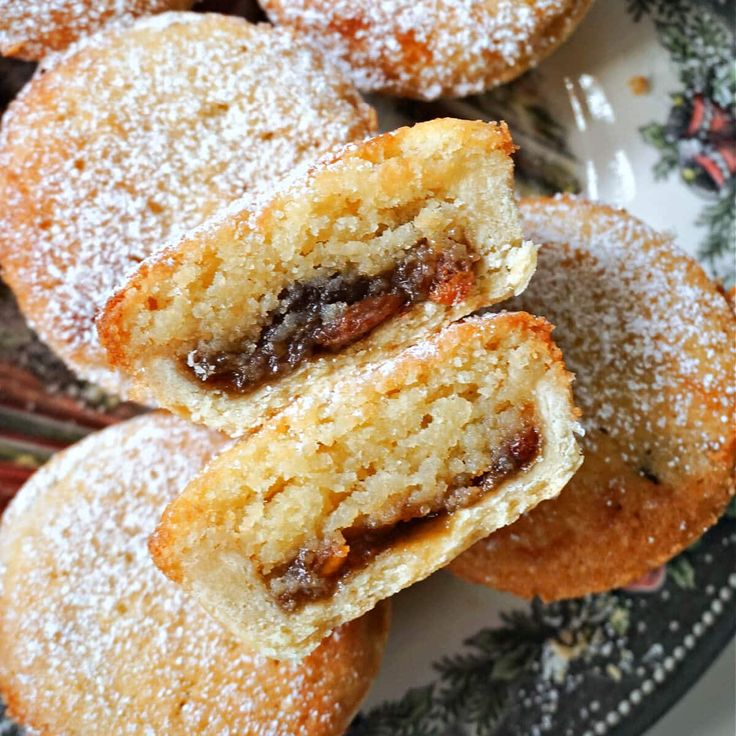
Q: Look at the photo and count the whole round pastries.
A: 5